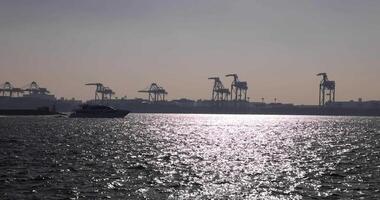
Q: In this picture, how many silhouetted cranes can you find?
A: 7